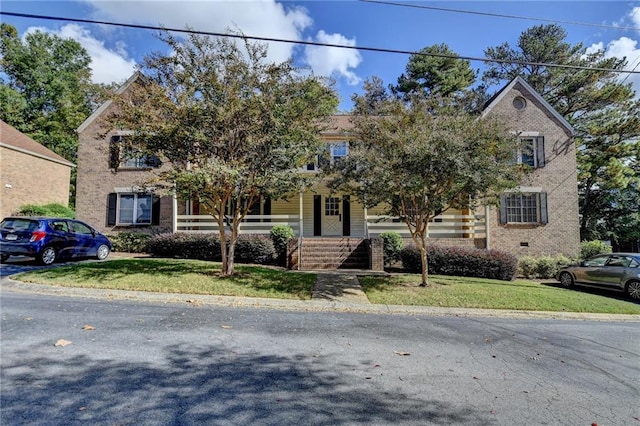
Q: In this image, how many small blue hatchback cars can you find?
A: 1